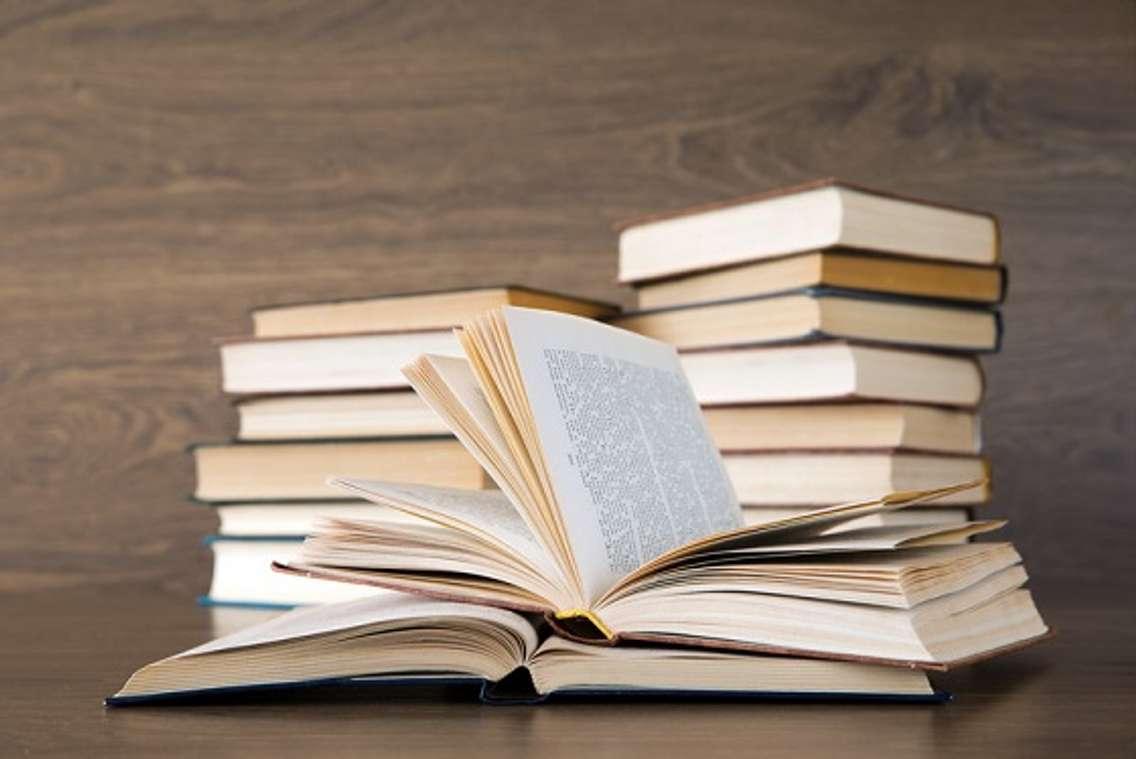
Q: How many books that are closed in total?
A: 13